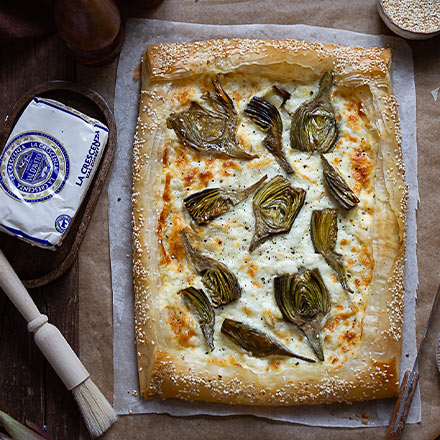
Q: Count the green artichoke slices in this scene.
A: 11